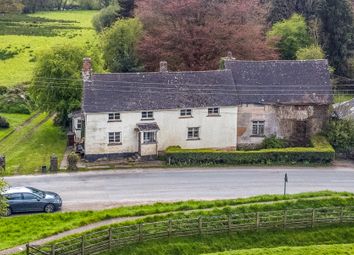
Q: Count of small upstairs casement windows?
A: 4